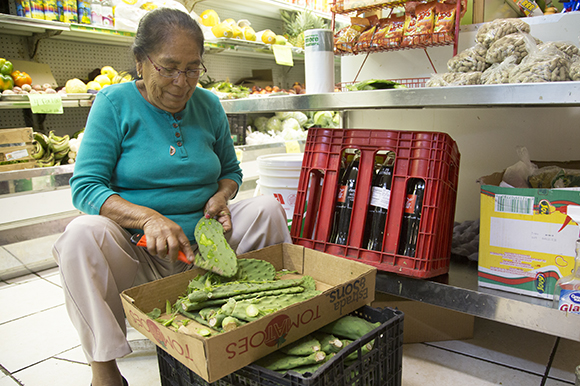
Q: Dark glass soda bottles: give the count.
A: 3